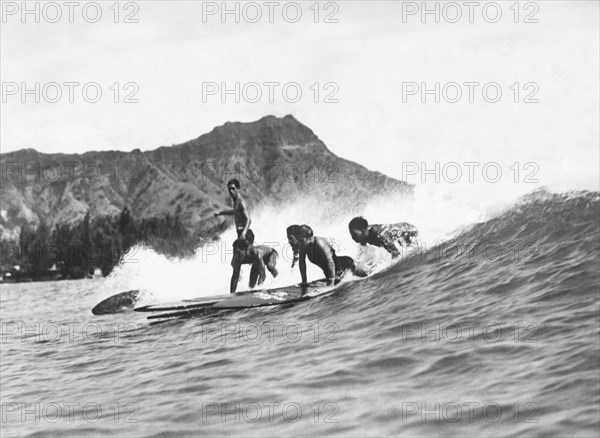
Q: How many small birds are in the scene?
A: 0